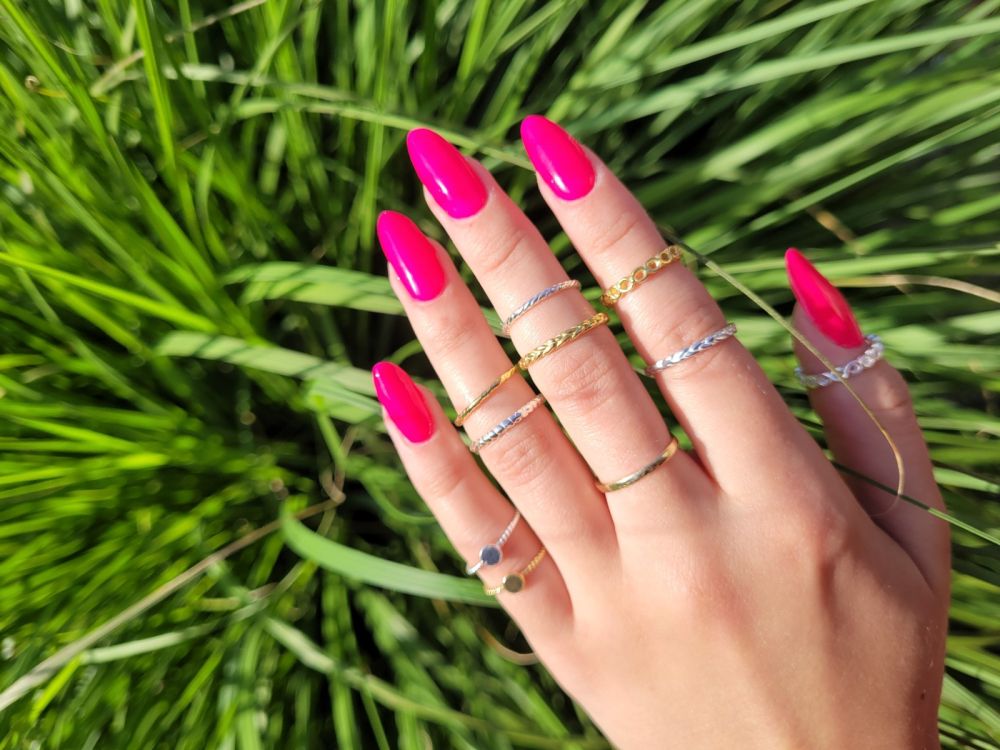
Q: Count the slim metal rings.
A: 10